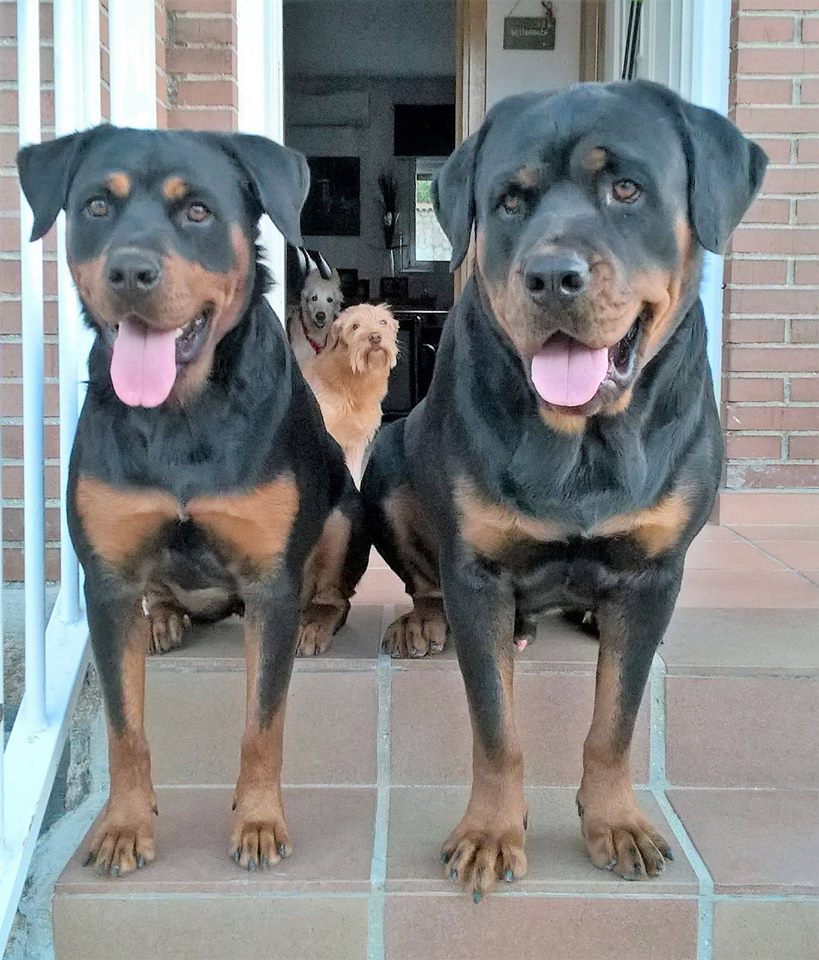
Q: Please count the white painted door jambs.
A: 2